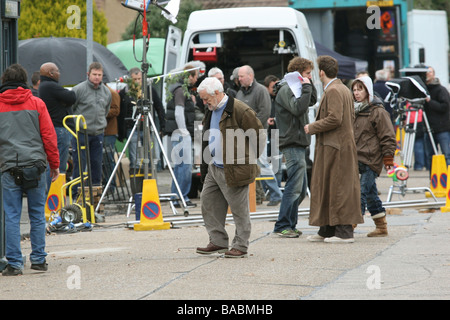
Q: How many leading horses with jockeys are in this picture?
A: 0